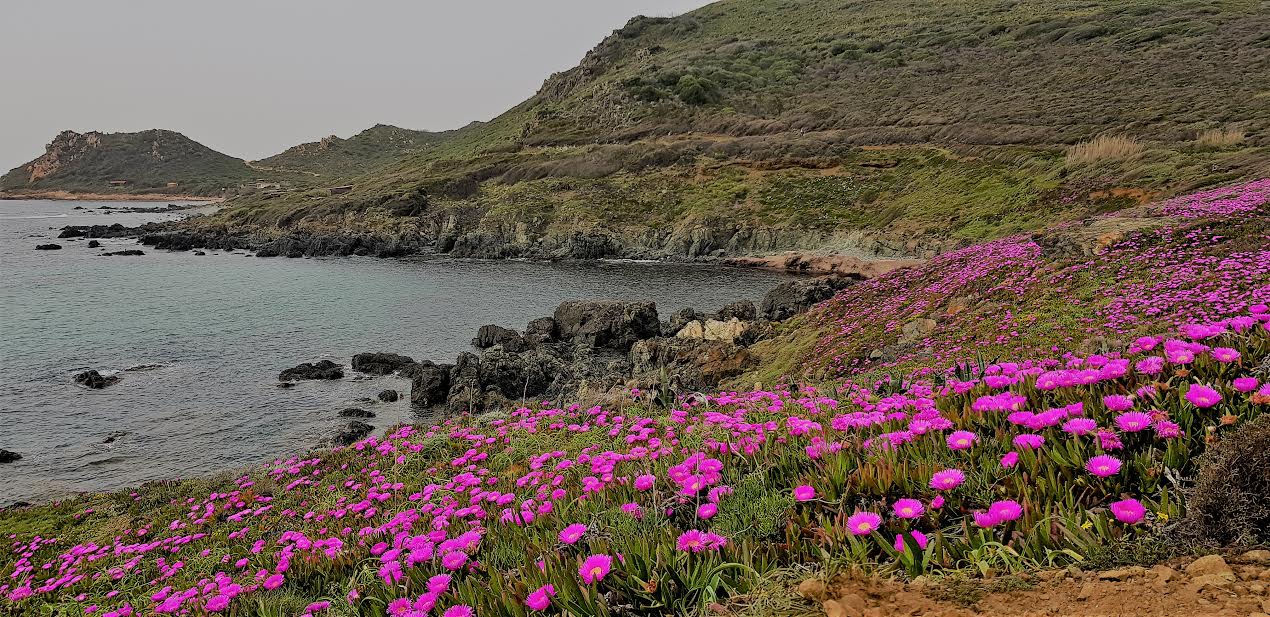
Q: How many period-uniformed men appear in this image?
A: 0